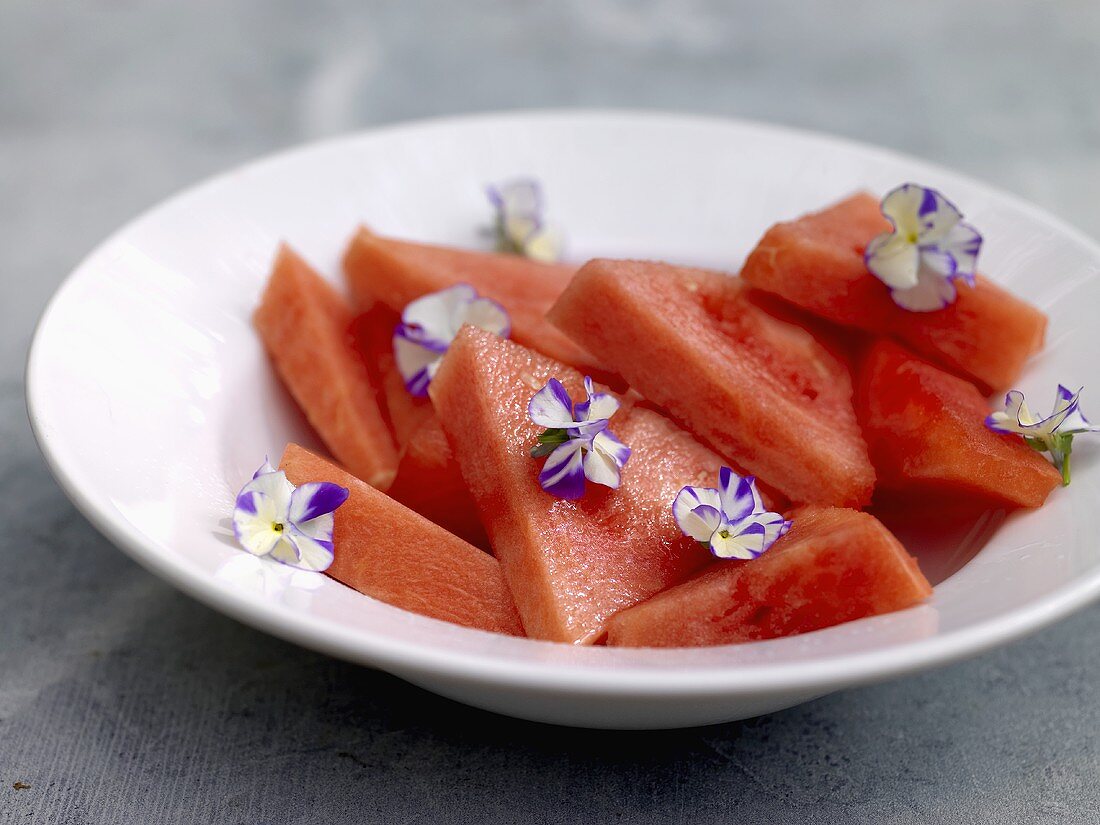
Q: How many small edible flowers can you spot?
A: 7